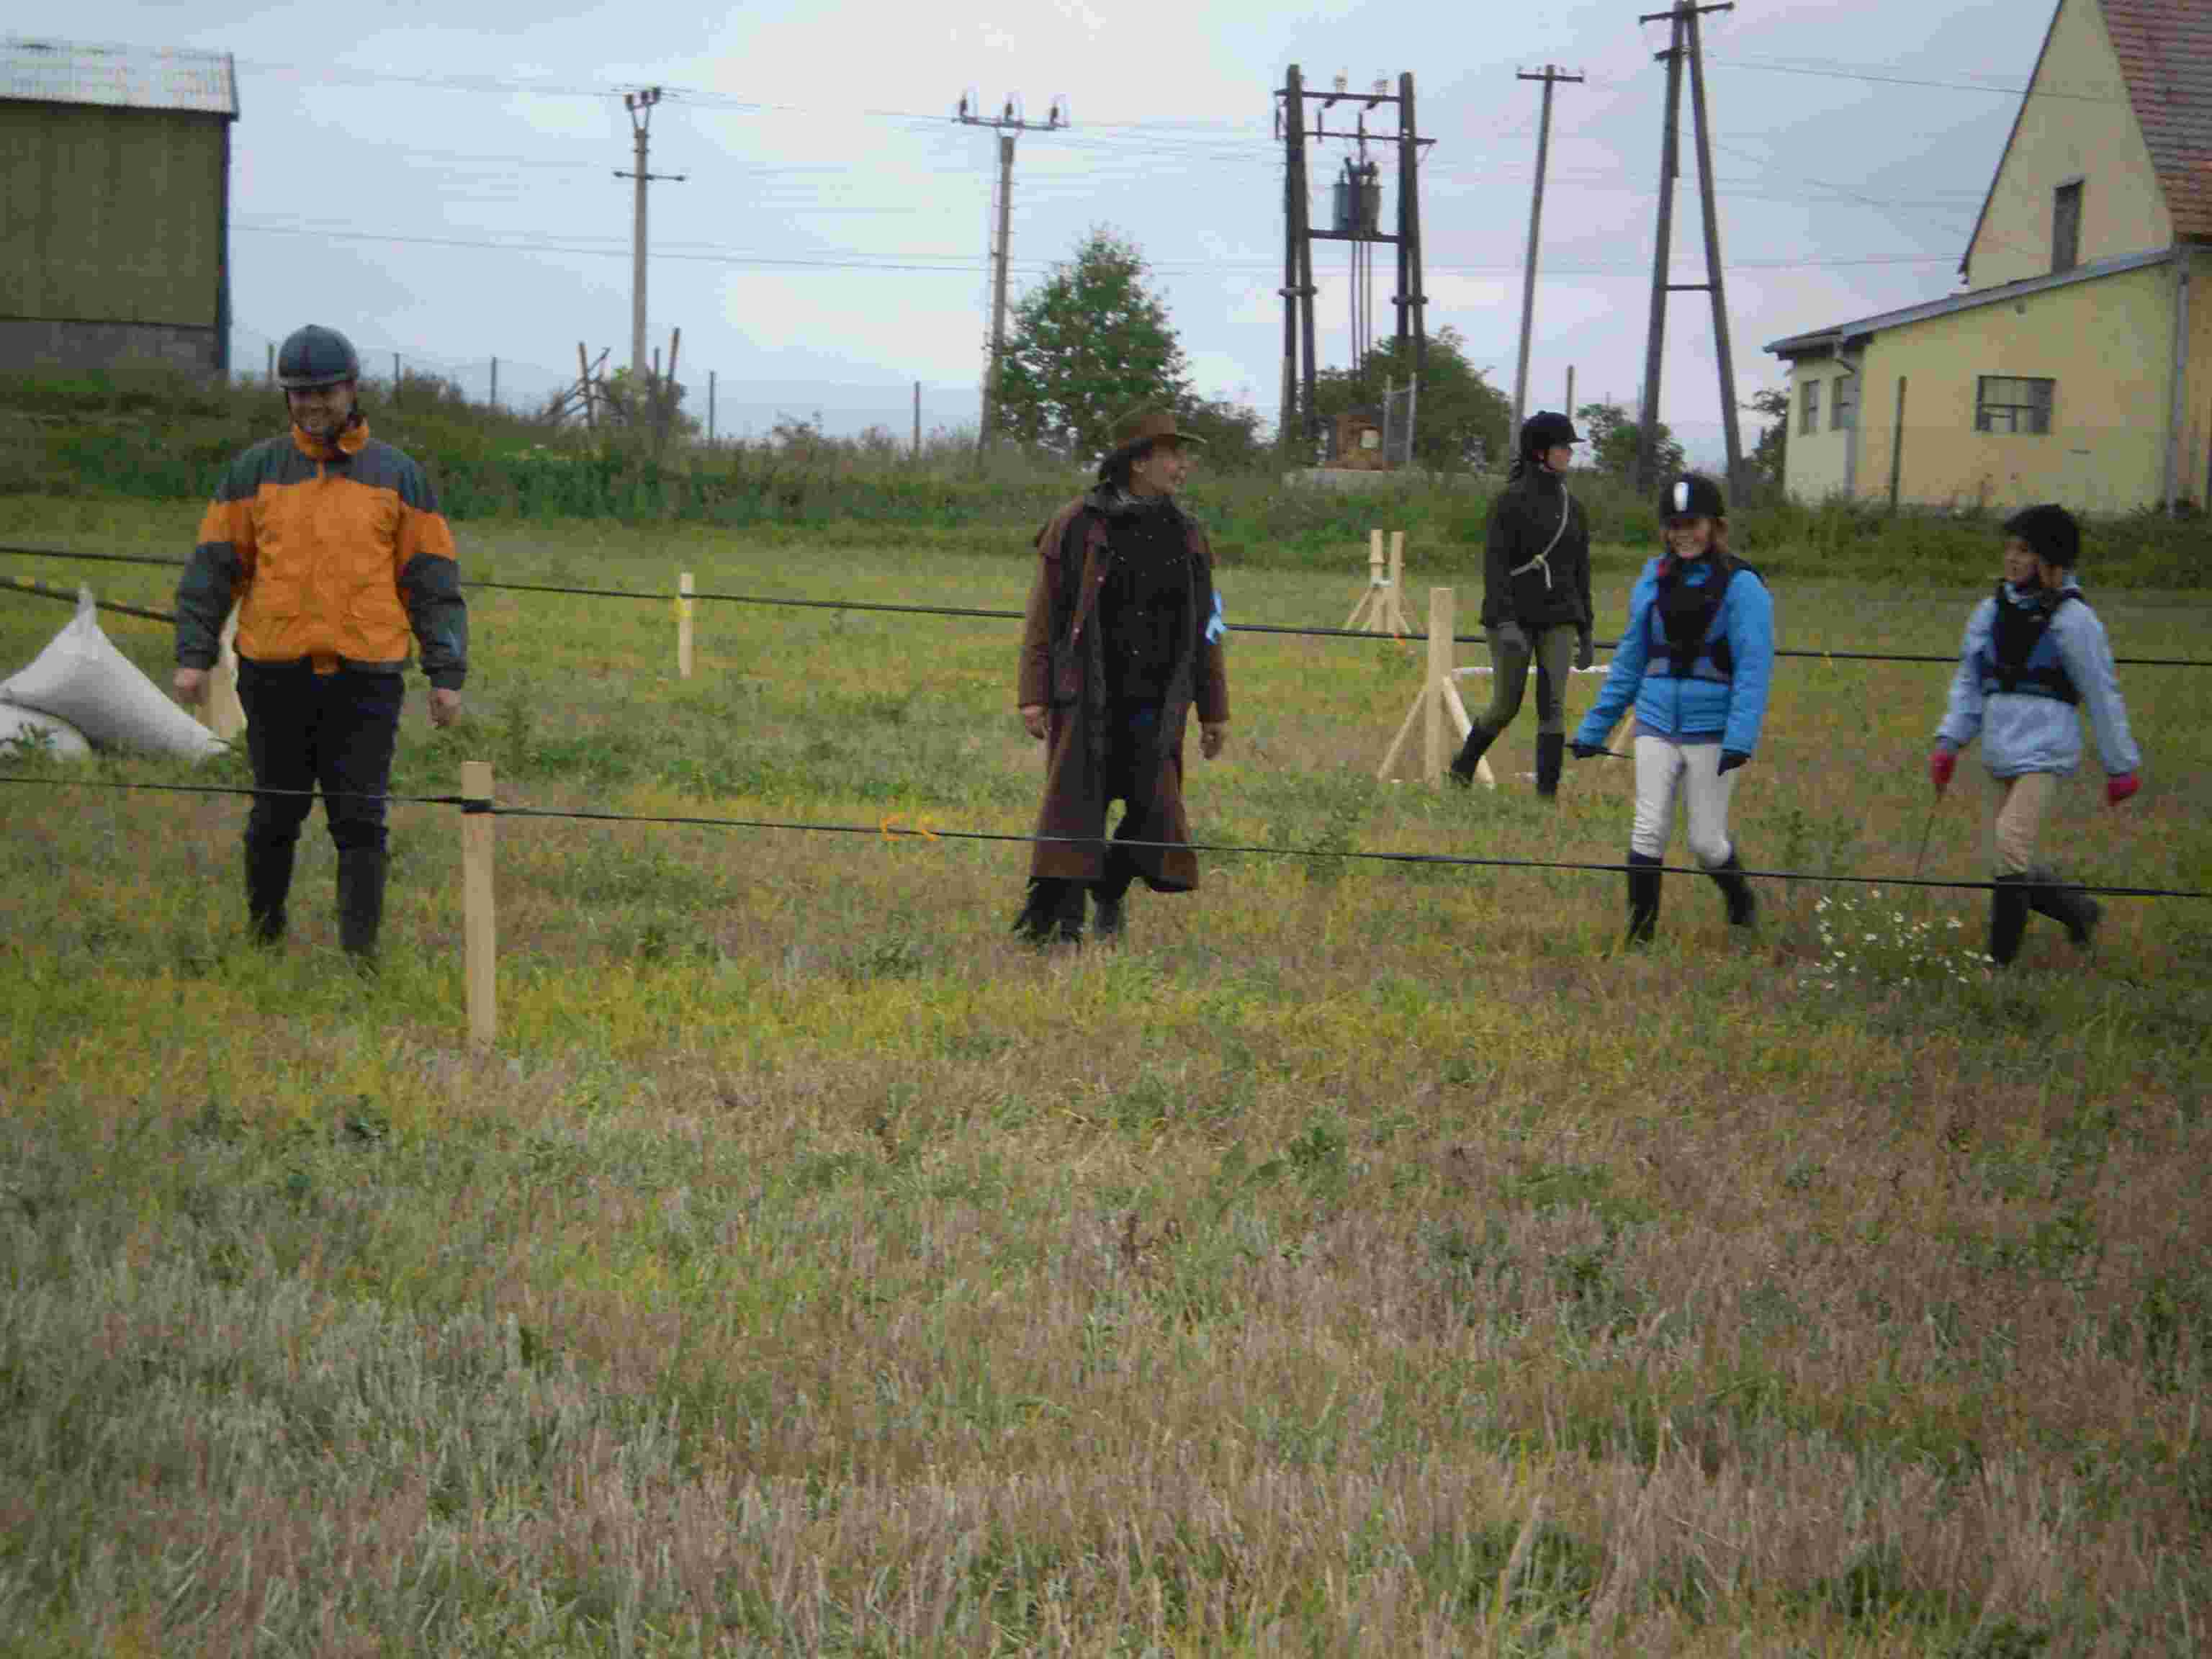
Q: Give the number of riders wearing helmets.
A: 4